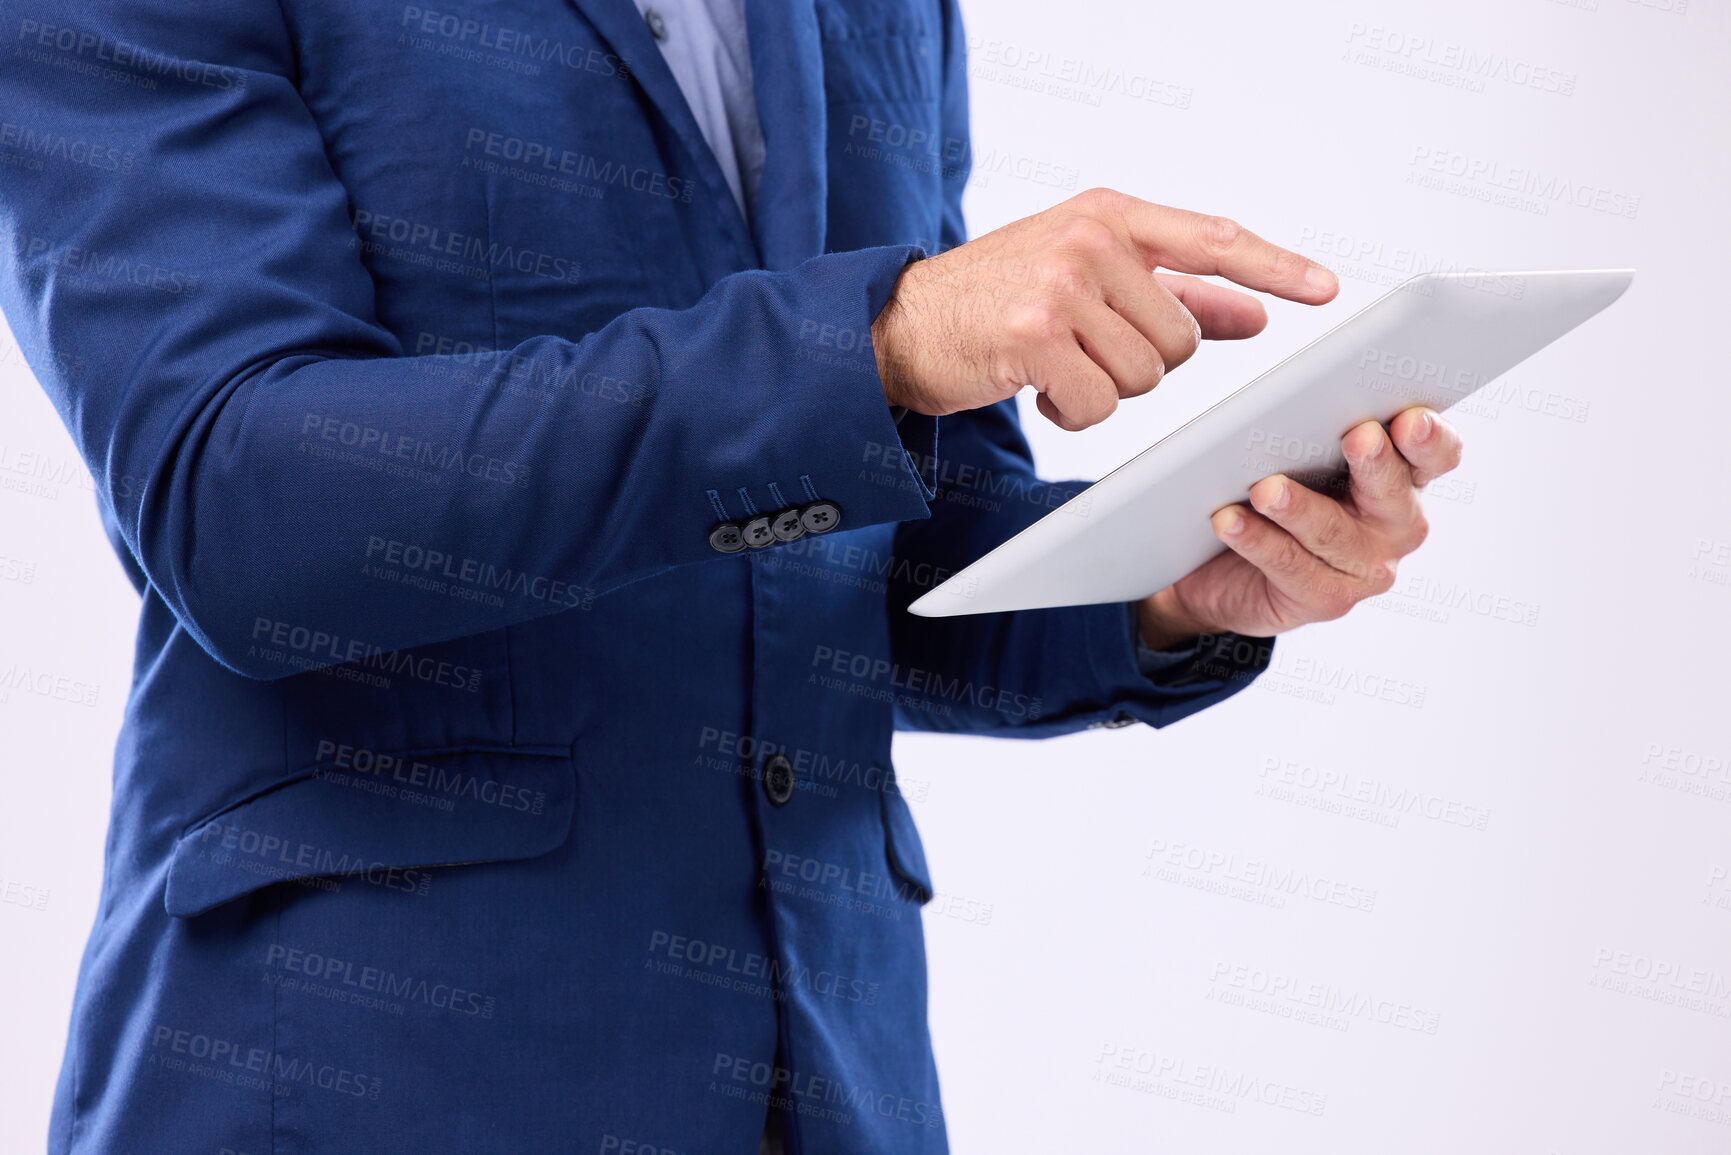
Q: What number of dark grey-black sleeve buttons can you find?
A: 4